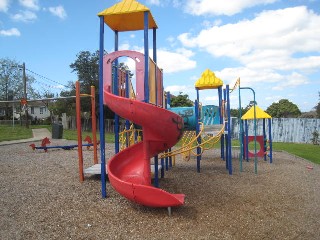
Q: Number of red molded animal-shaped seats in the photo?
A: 2